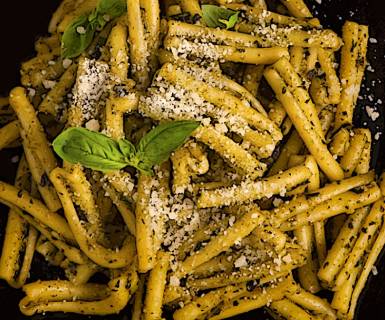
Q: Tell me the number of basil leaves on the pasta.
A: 5